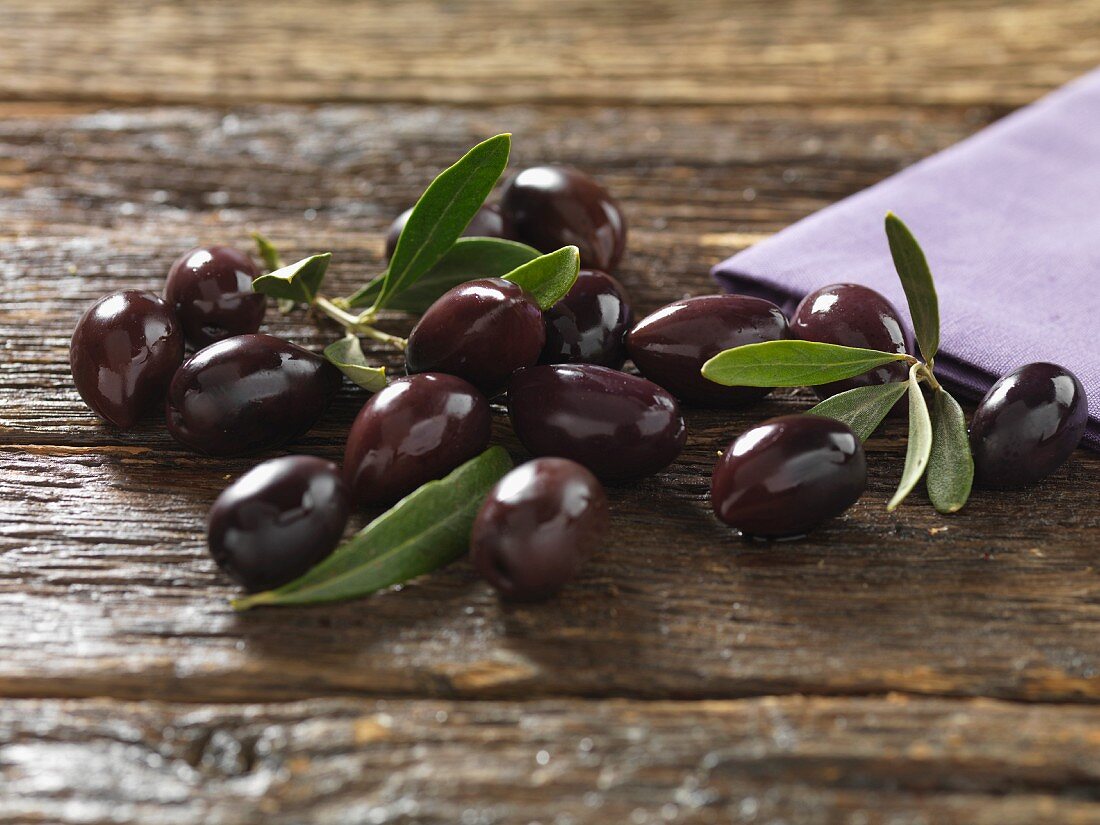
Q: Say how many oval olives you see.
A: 15